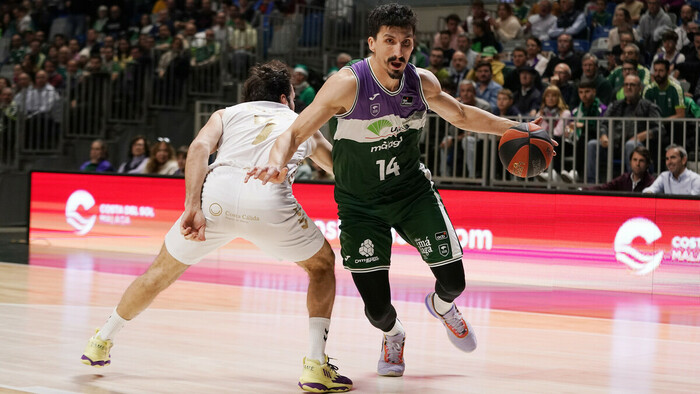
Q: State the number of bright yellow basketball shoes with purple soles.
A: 2